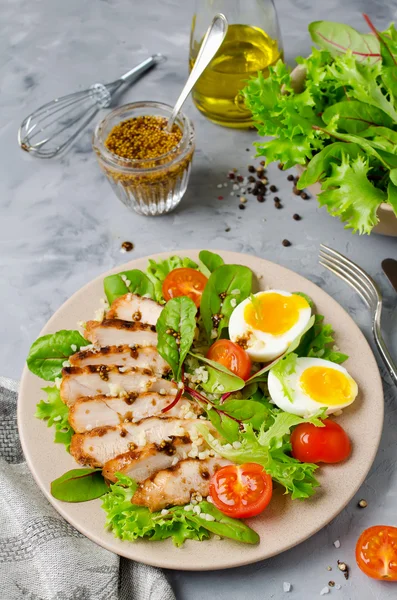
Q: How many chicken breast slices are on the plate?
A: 8